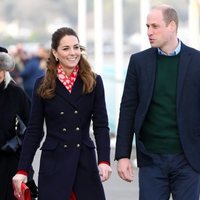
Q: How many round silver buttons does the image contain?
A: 6